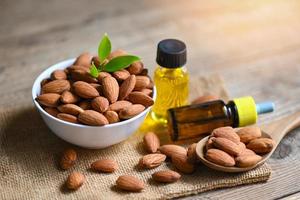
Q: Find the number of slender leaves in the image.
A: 3